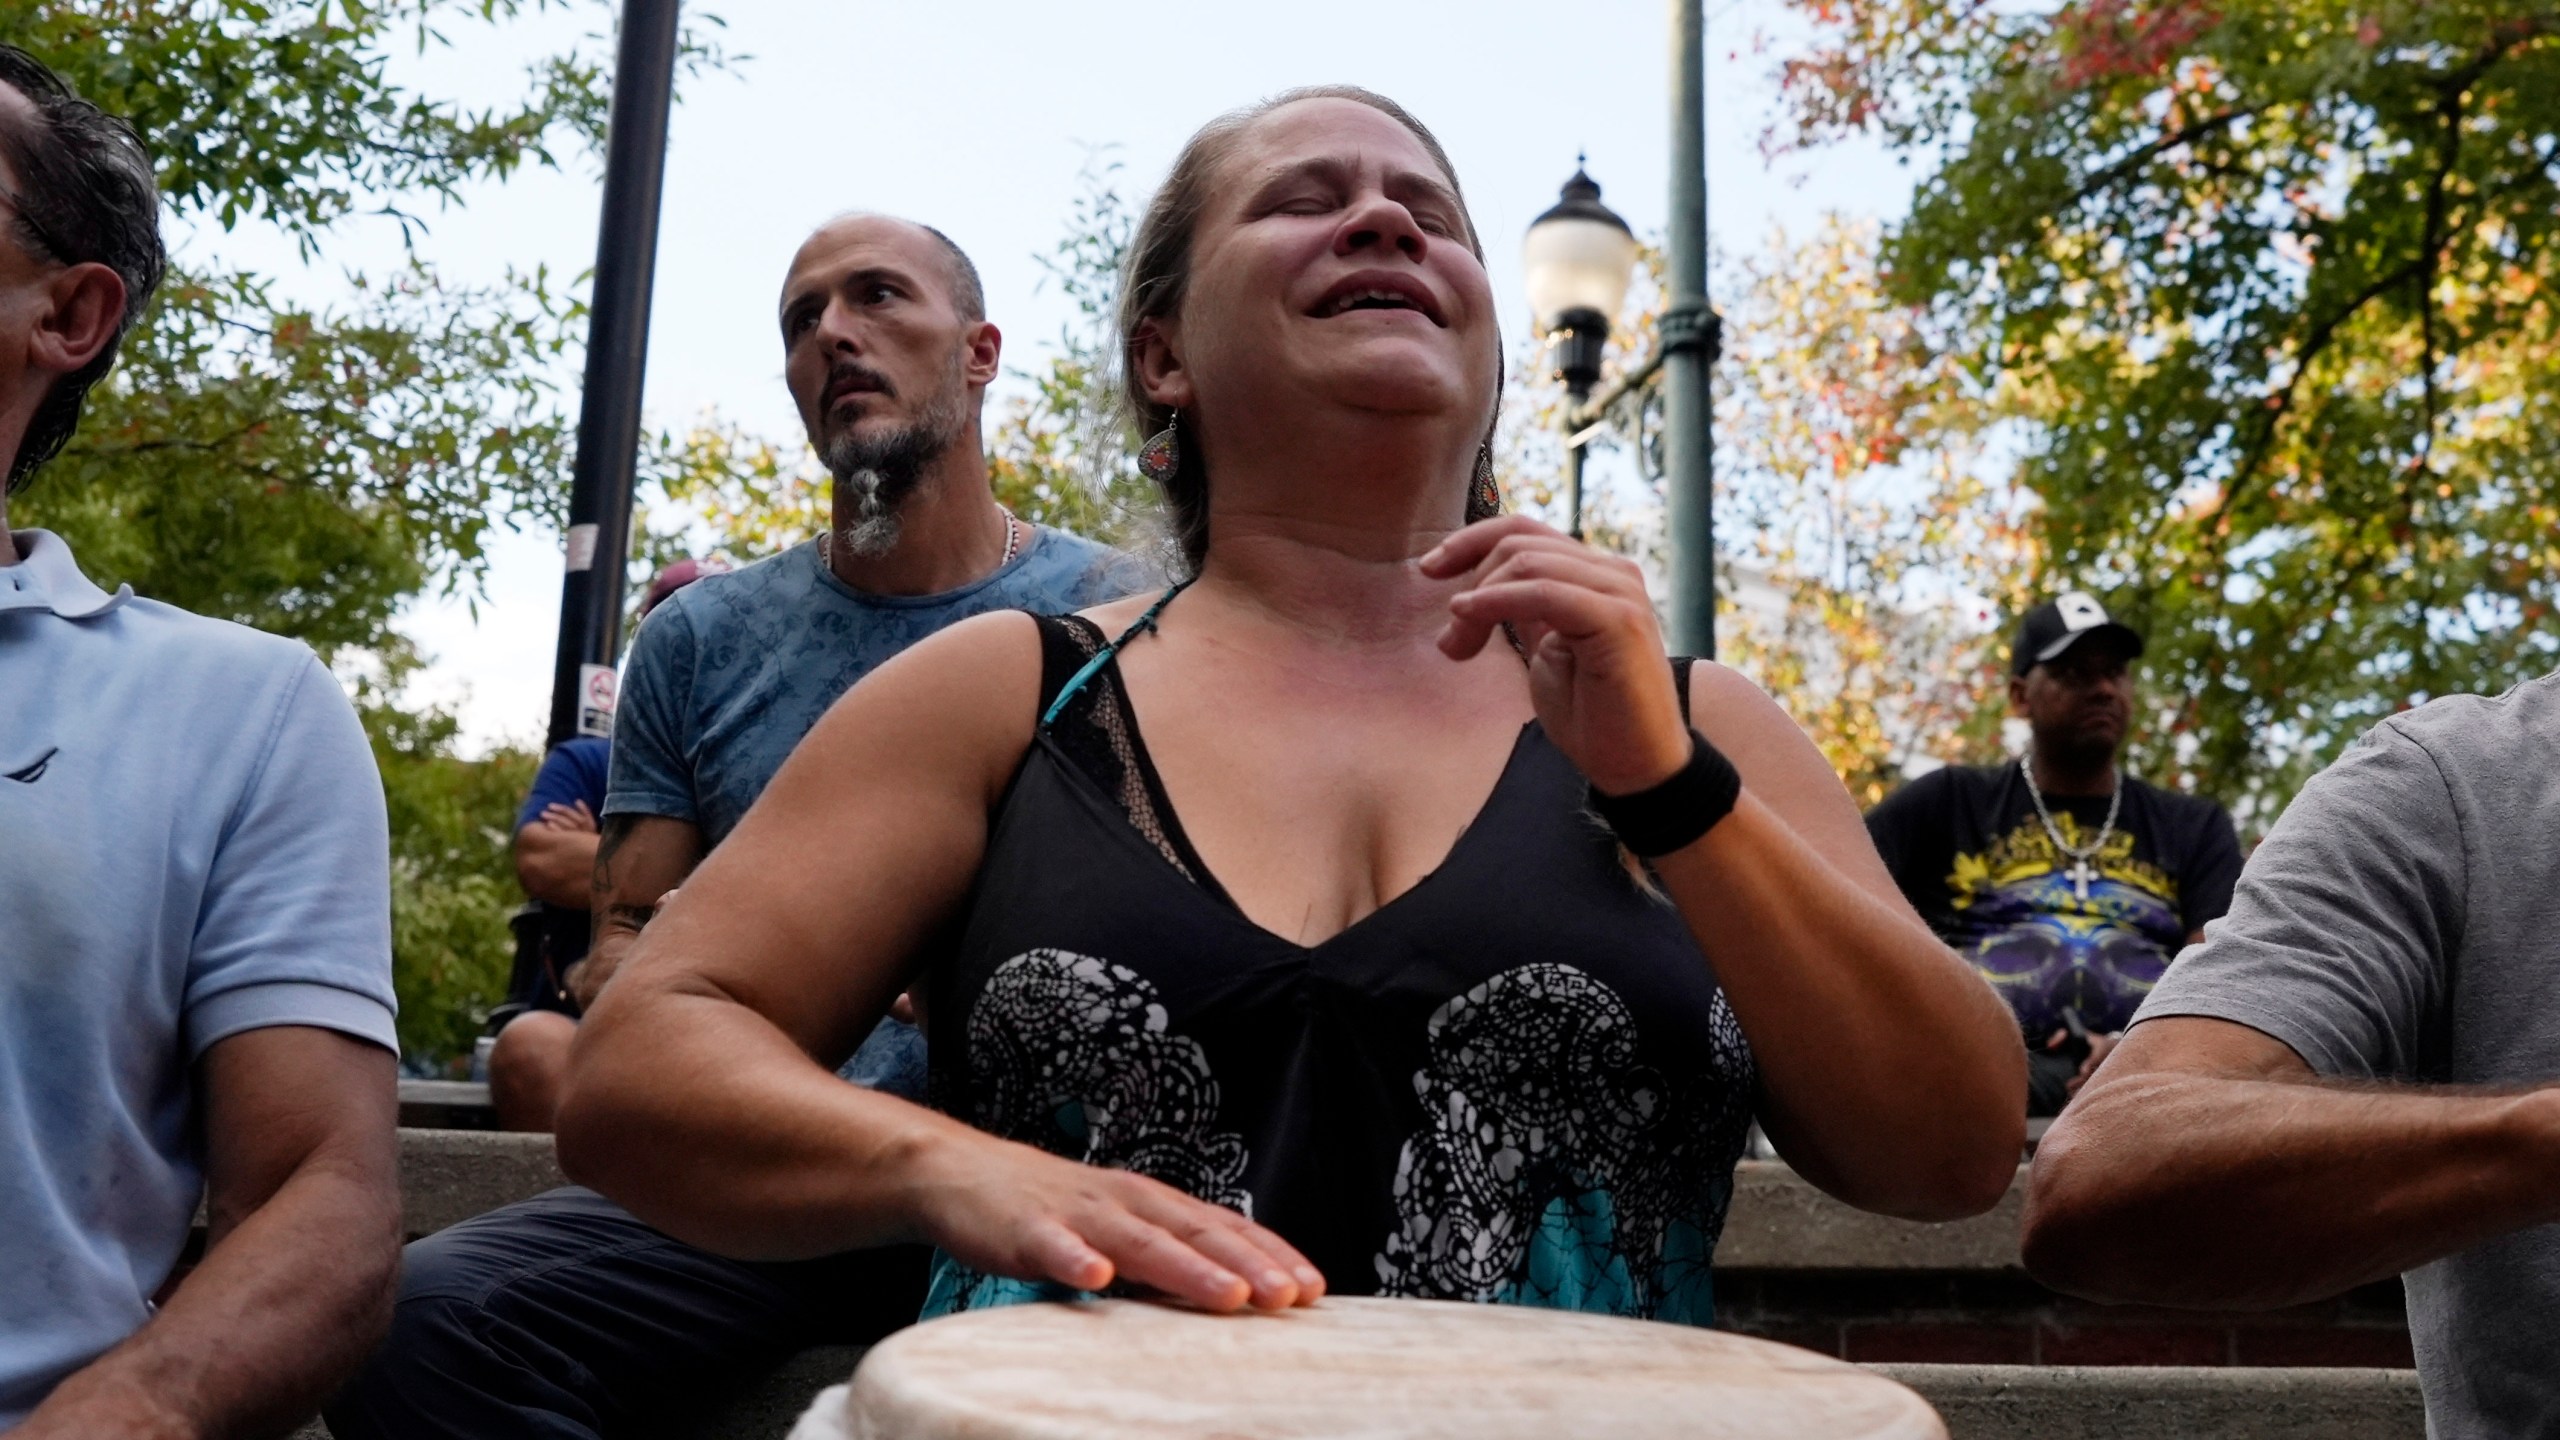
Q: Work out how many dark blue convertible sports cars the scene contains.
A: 0